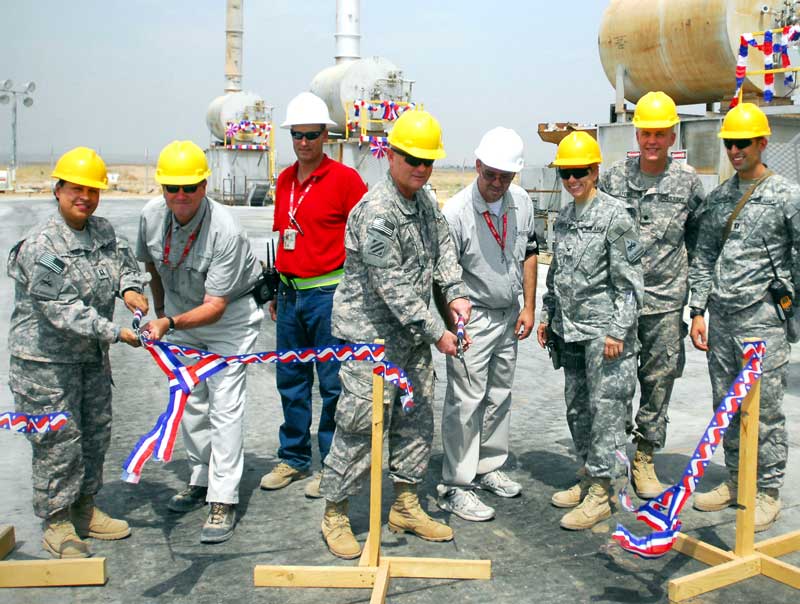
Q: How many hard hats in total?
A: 8